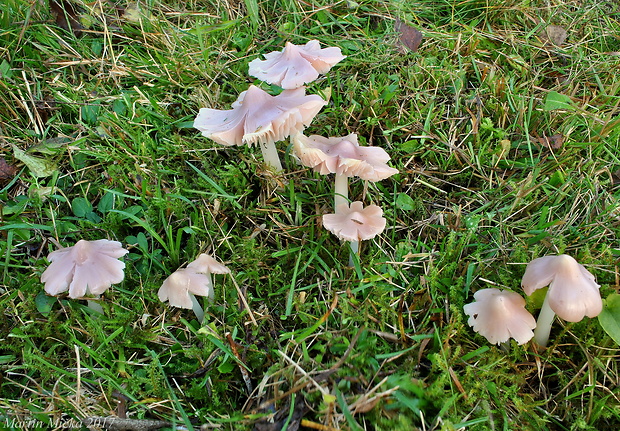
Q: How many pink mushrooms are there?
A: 9